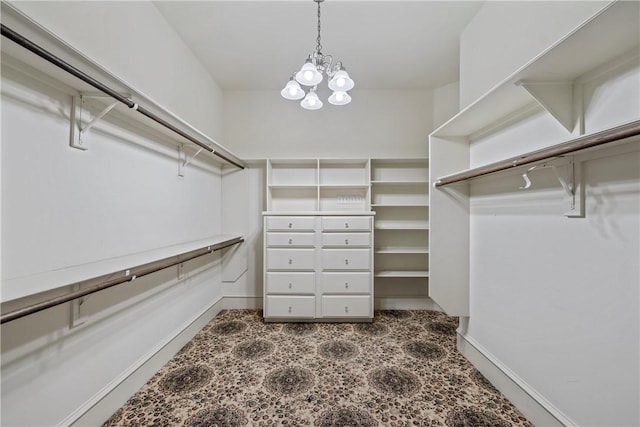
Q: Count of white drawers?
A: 10